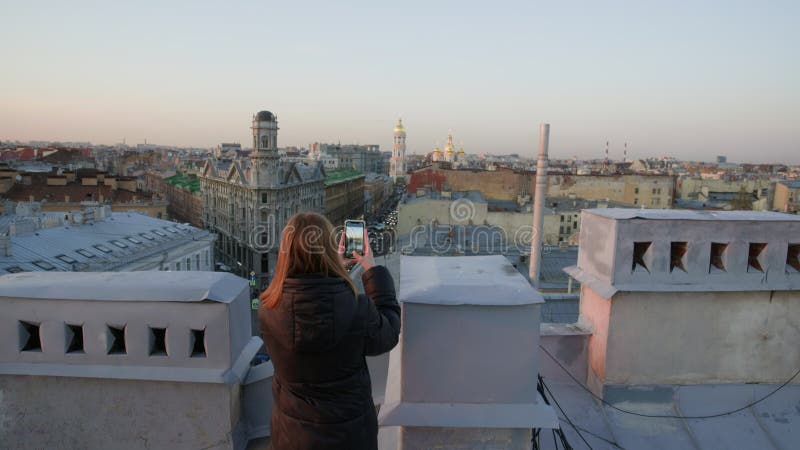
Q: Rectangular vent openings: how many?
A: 10